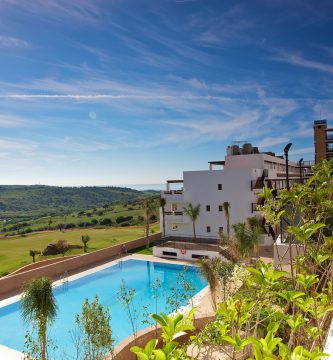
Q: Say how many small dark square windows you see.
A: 5